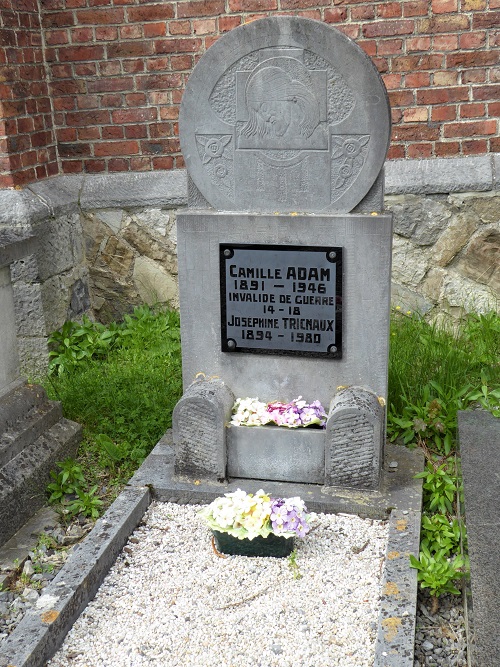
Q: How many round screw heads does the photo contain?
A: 4